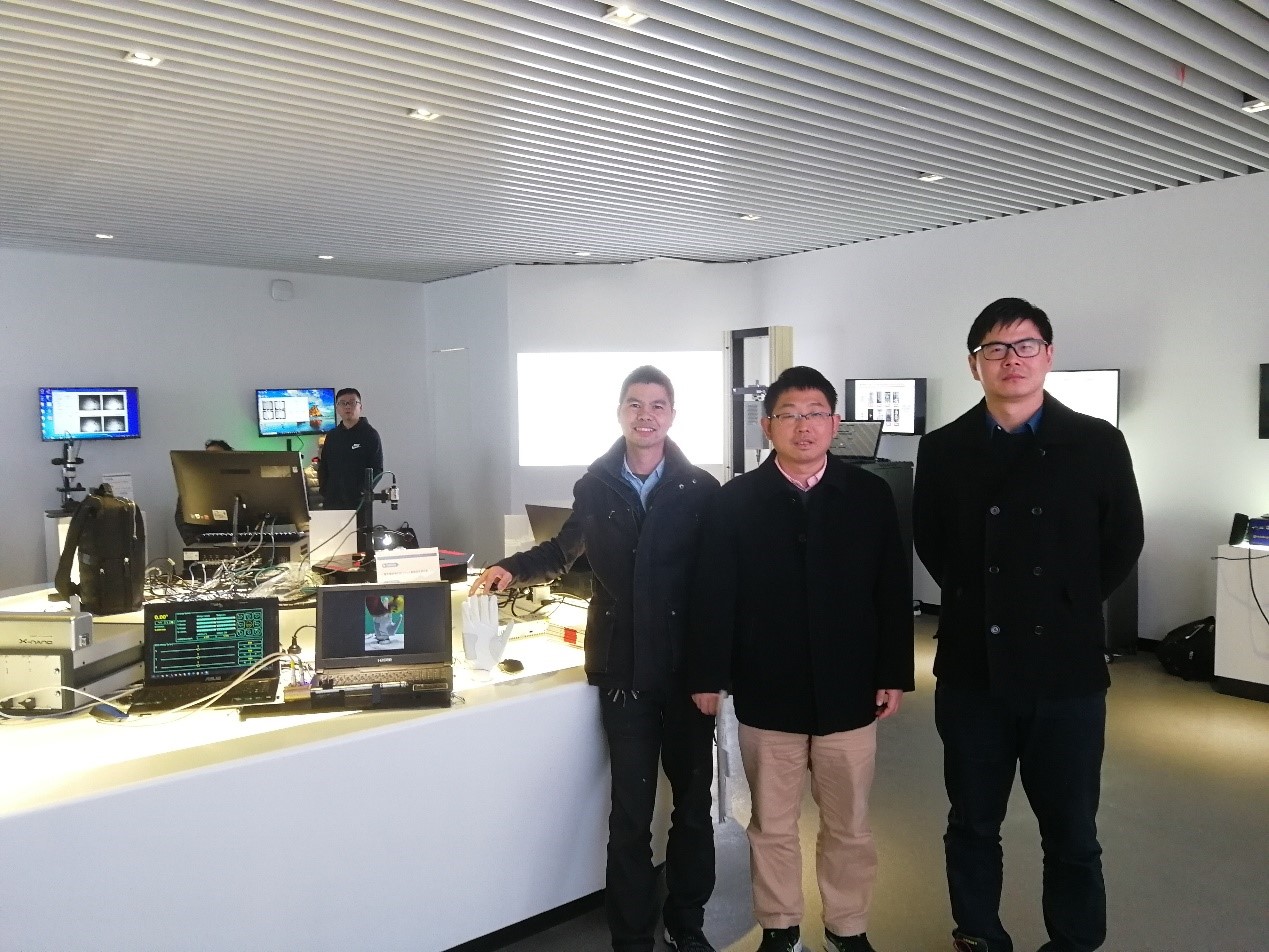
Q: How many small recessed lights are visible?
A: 9